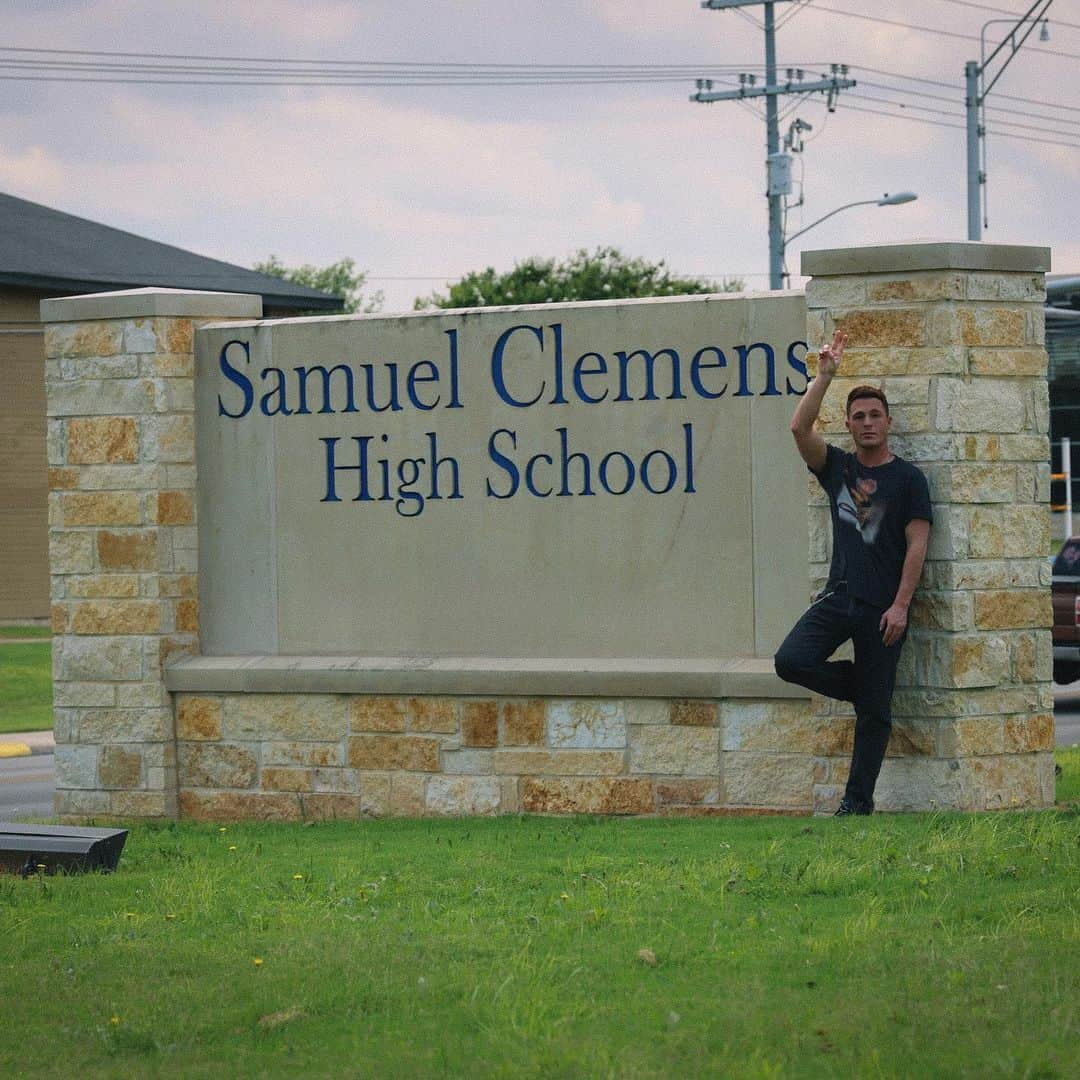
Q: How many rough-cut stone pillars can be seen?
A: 2